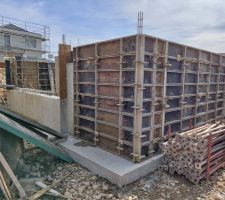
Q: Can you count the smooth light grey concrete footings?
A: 1